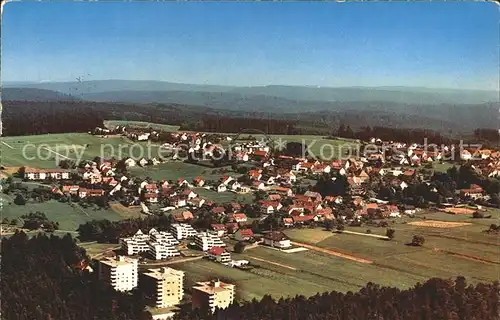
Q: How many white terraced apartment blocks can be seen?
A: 5